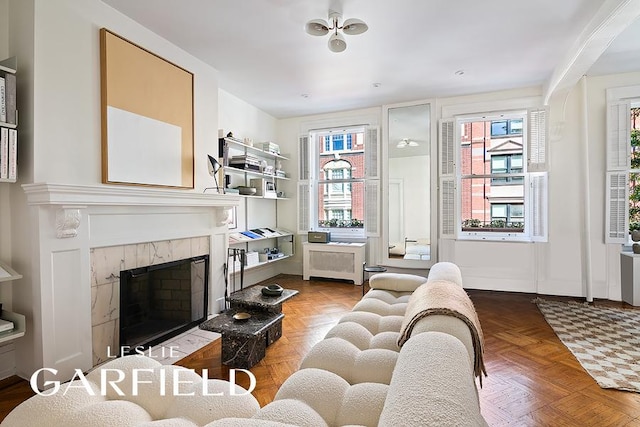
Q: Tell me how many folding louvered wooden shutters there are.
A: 10